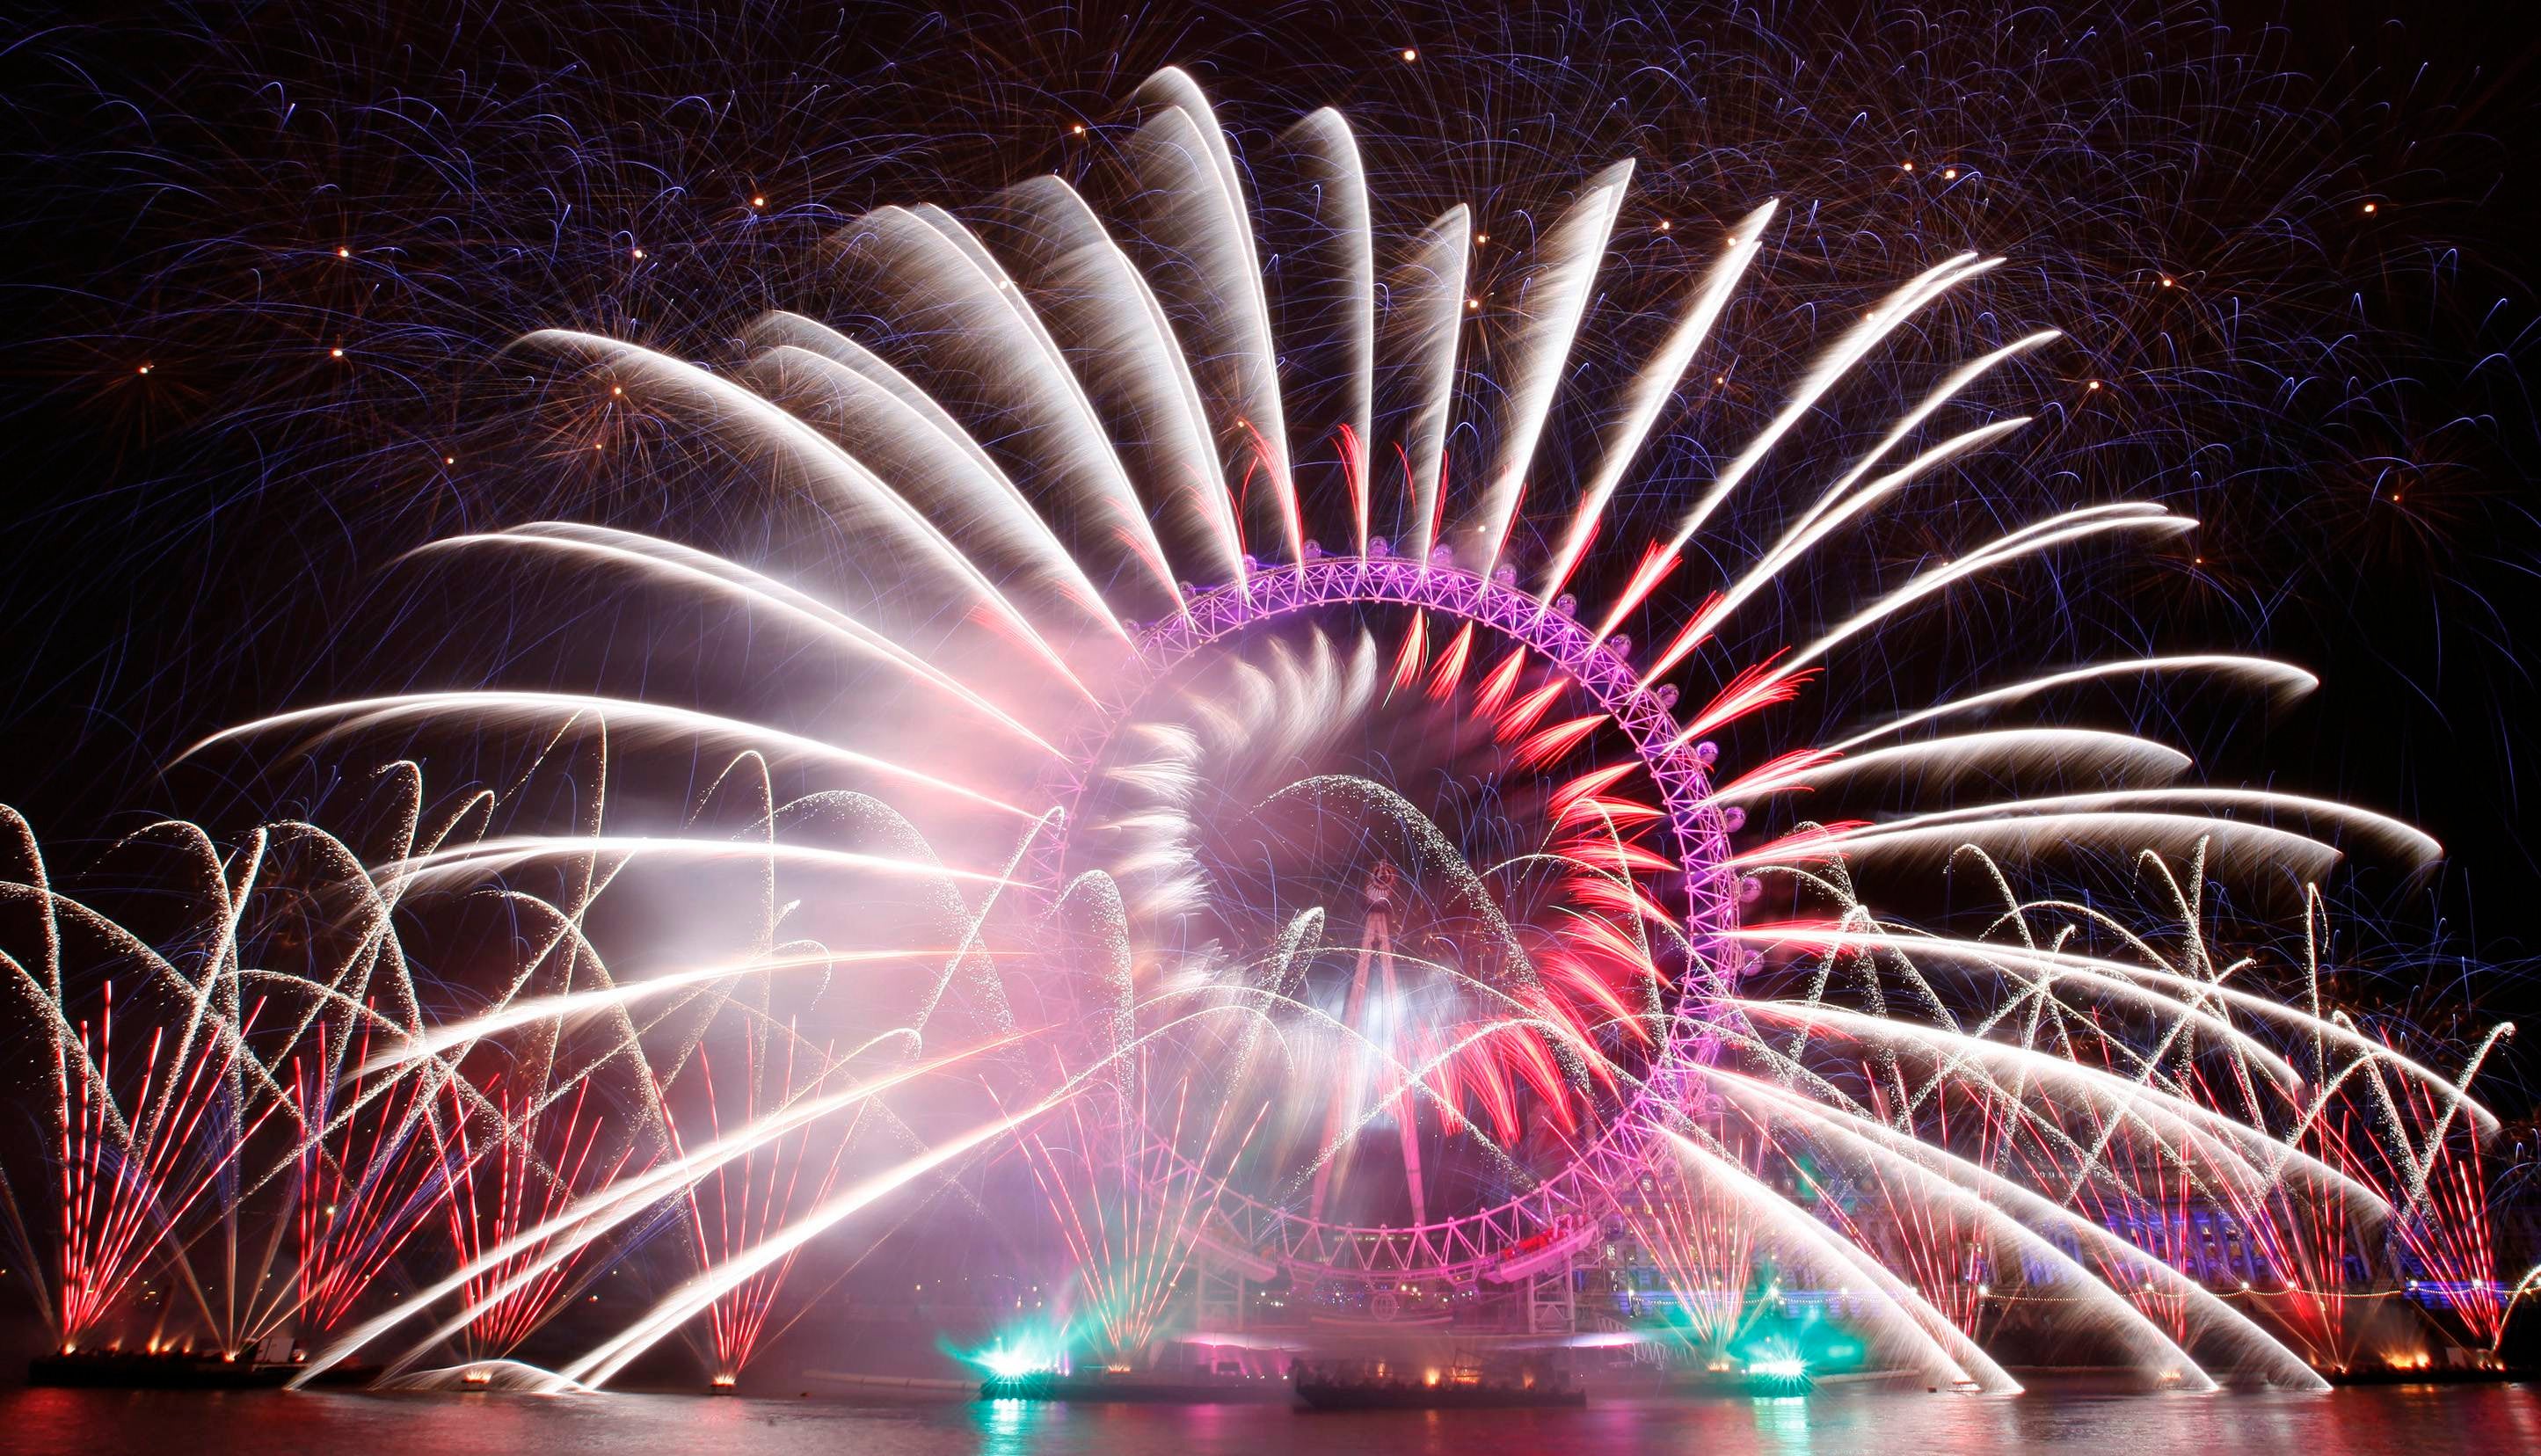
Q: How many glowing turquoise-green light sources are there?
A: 2